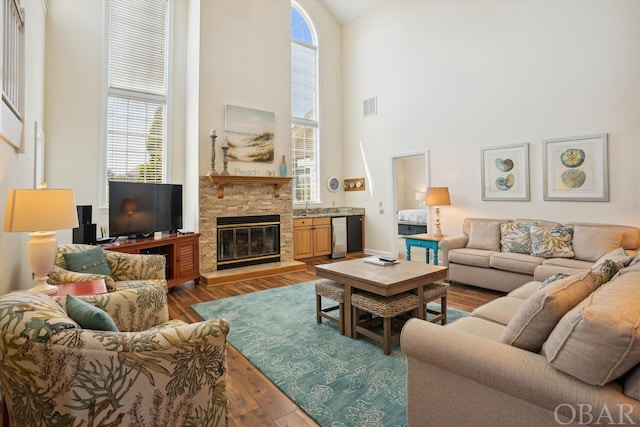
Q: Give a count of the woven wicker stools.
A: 3